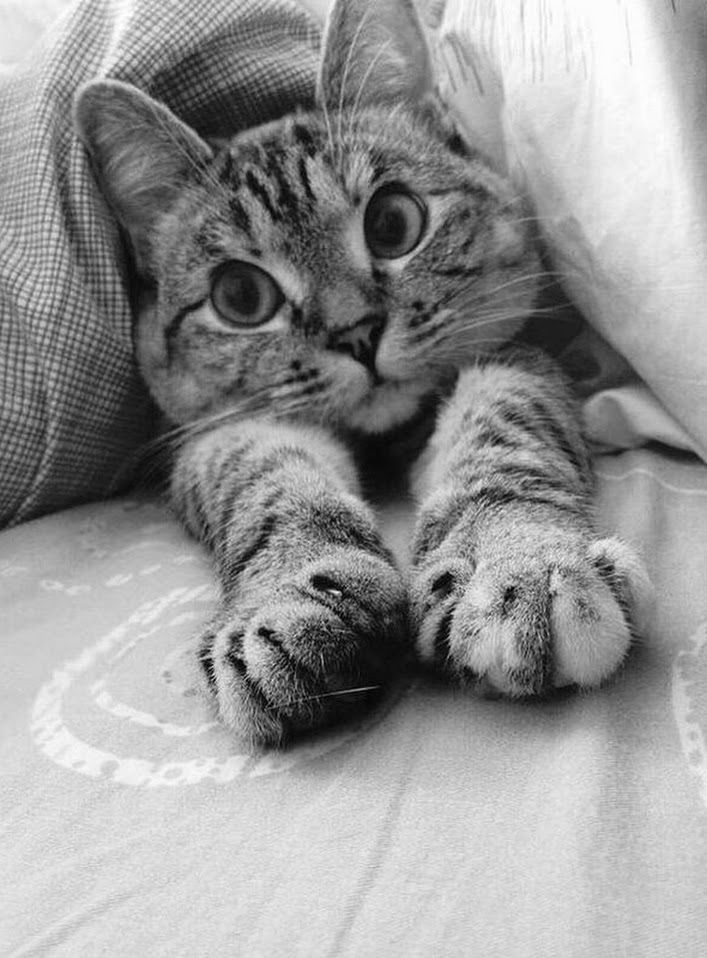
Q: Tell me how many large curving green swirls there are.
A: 0